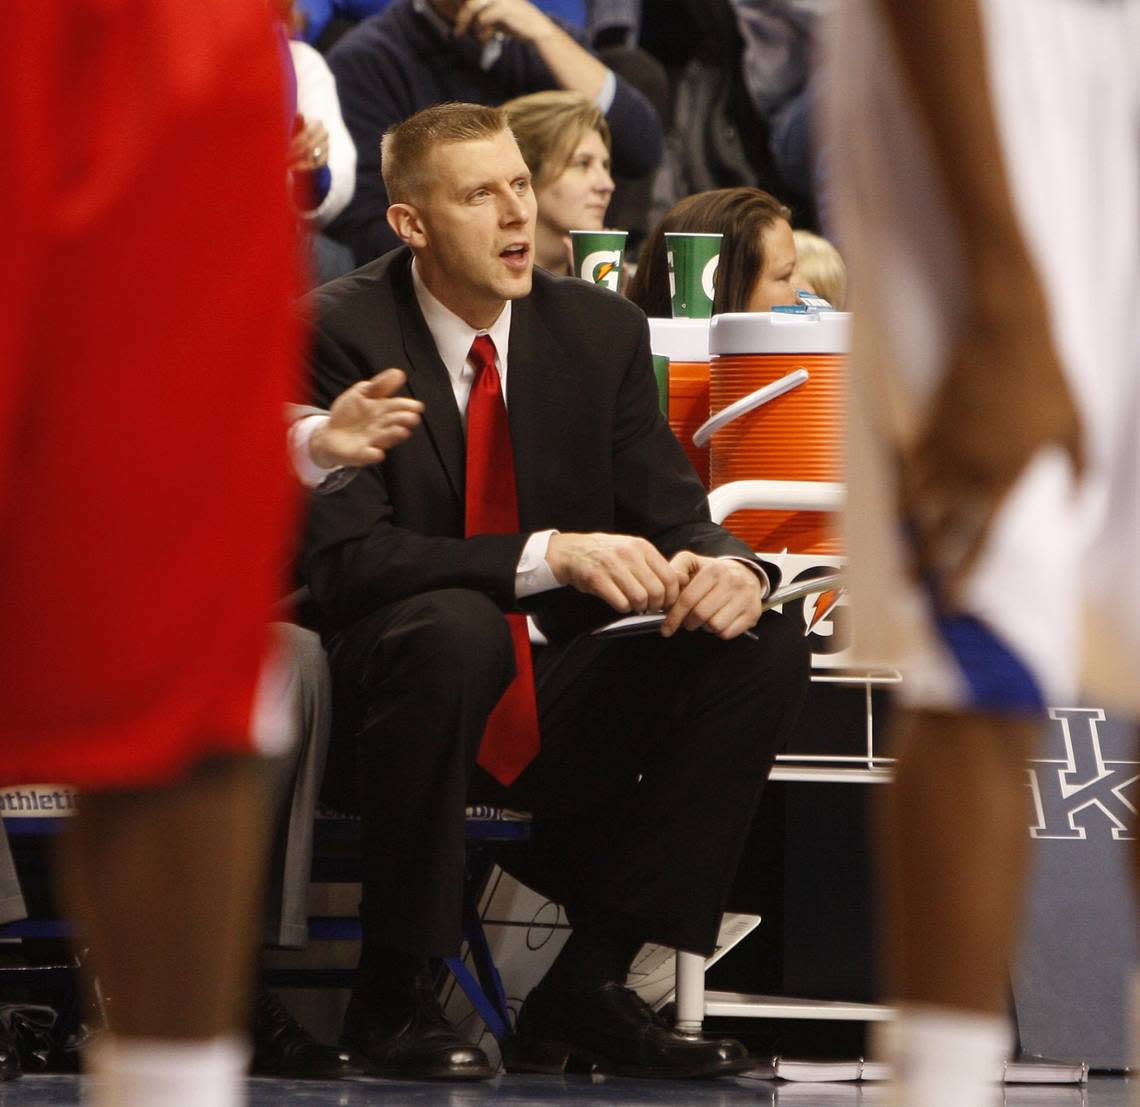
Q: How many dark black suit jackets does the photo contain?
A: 1